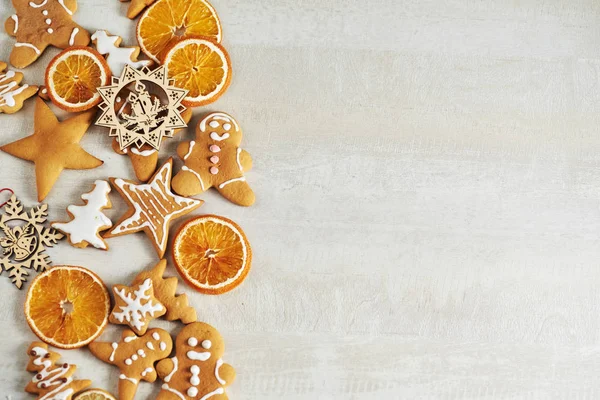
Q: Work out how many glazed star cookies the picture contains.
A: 2